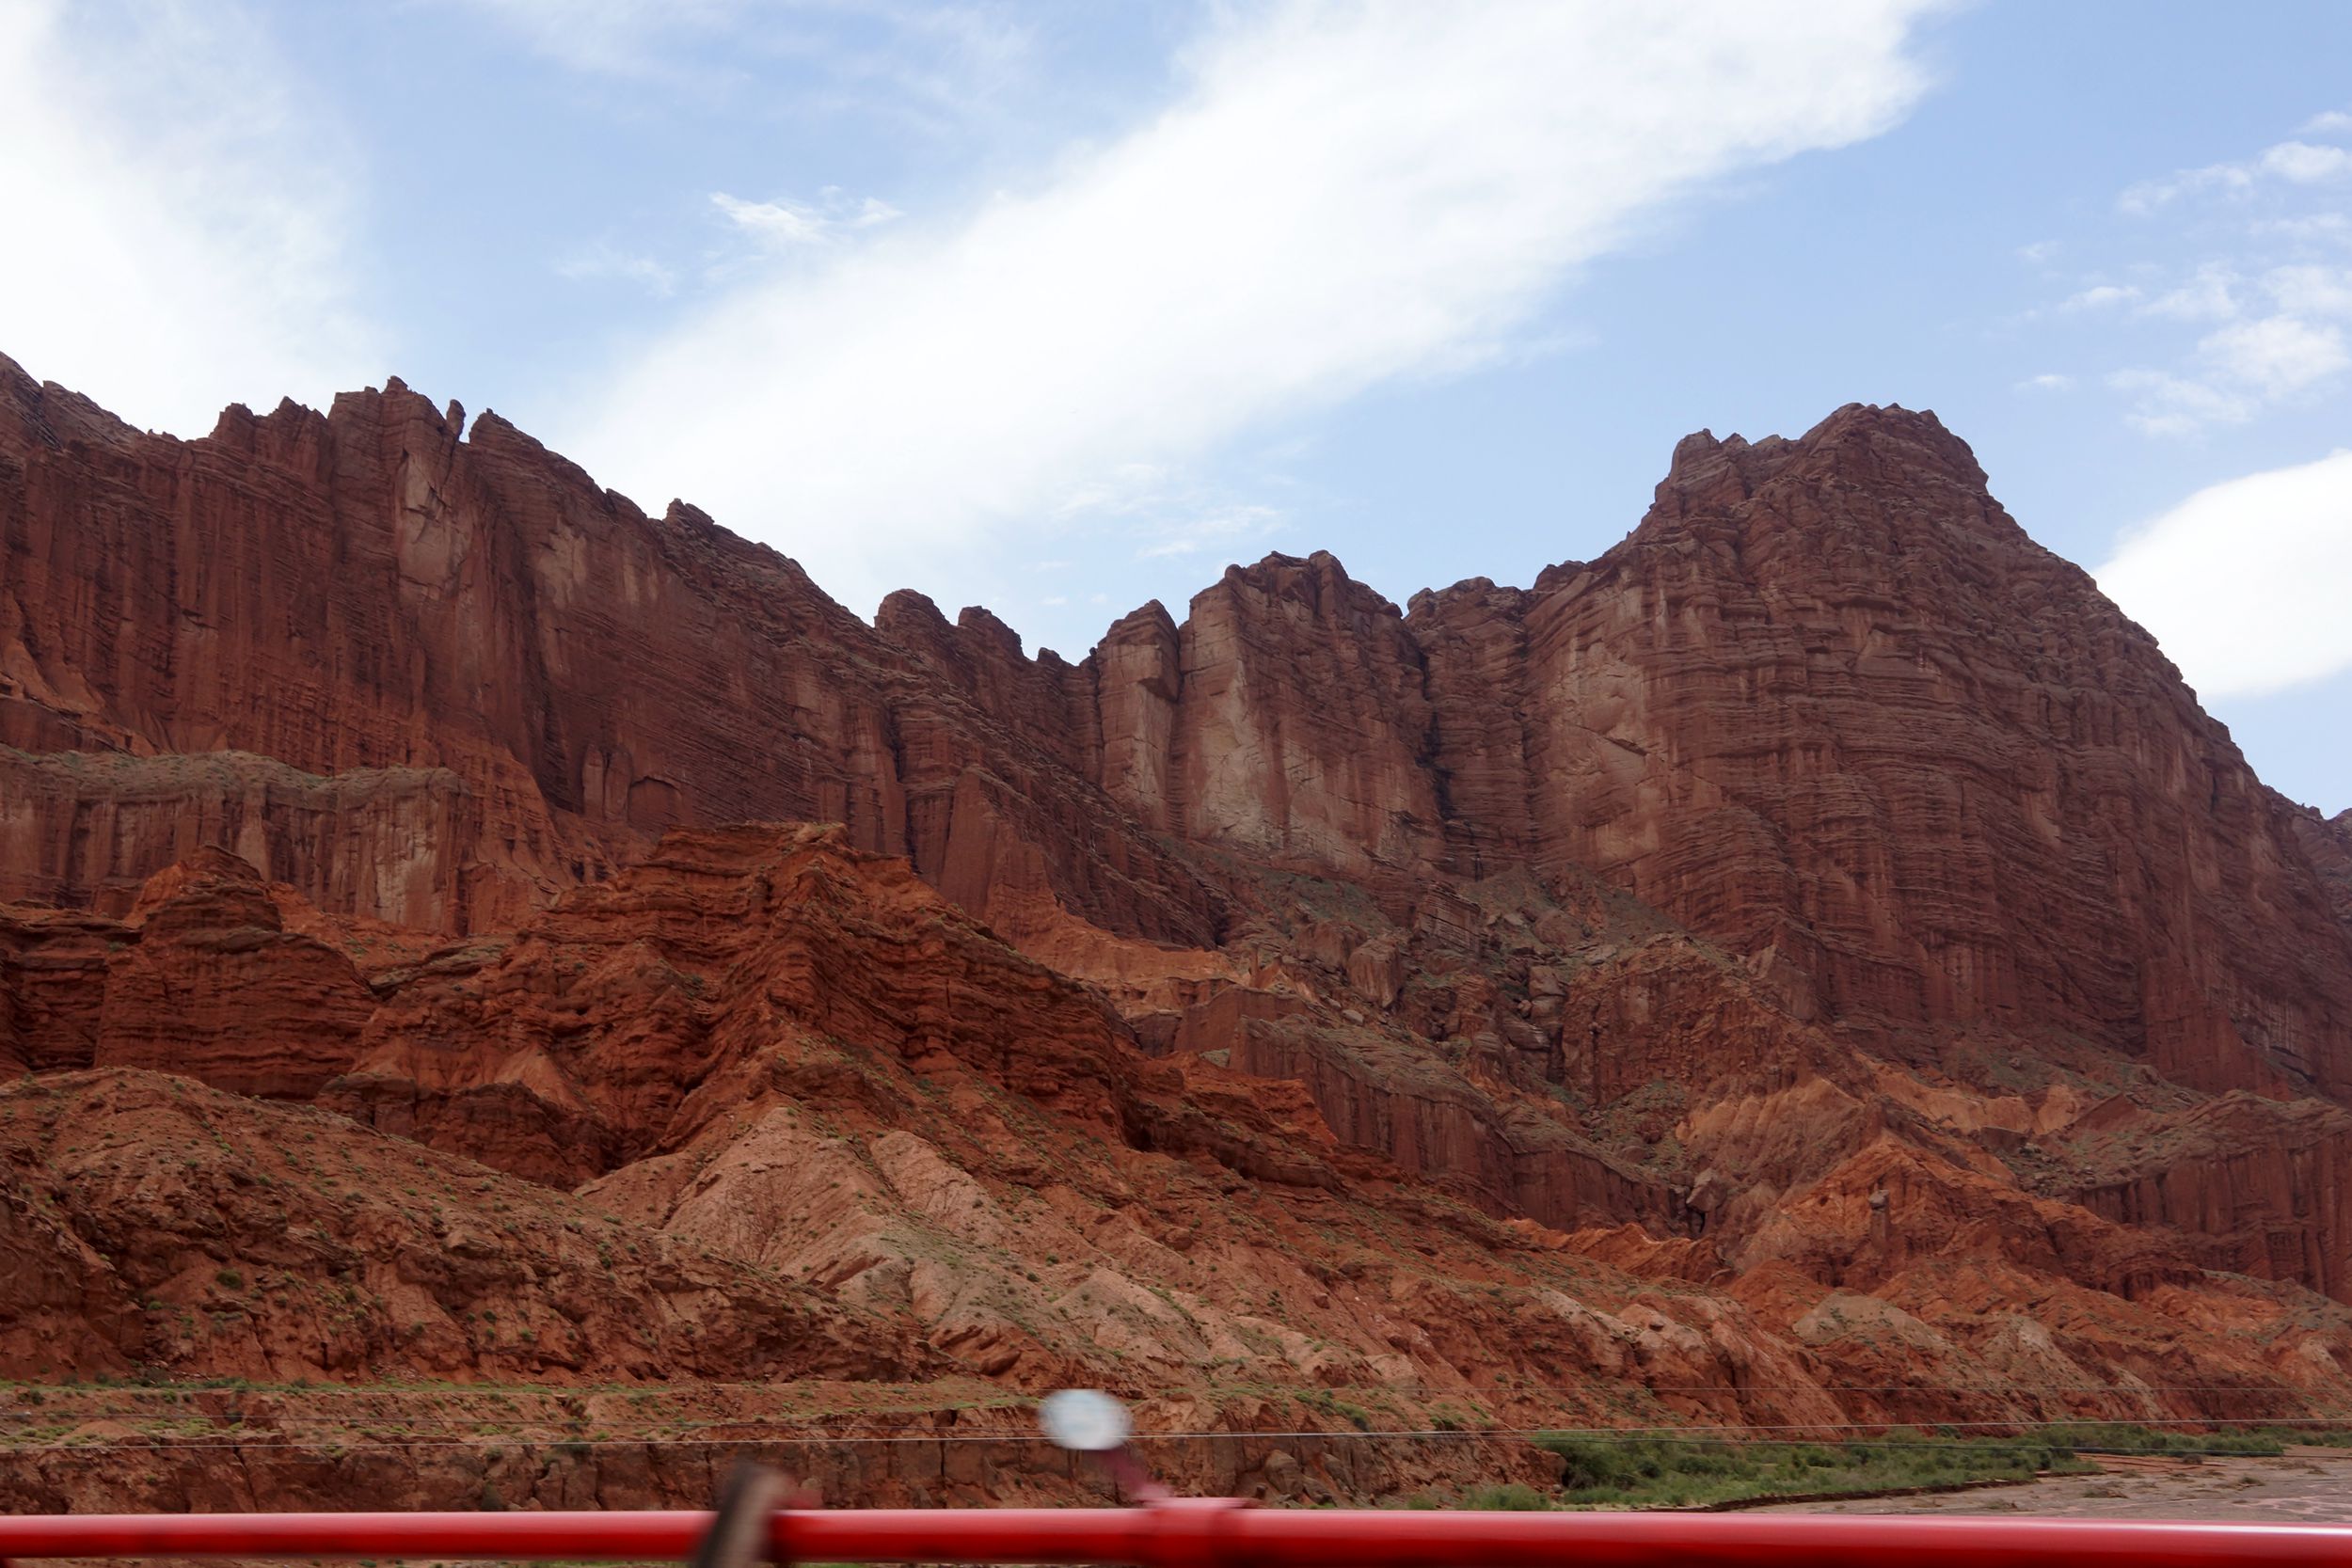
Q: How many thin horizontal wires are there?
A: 3